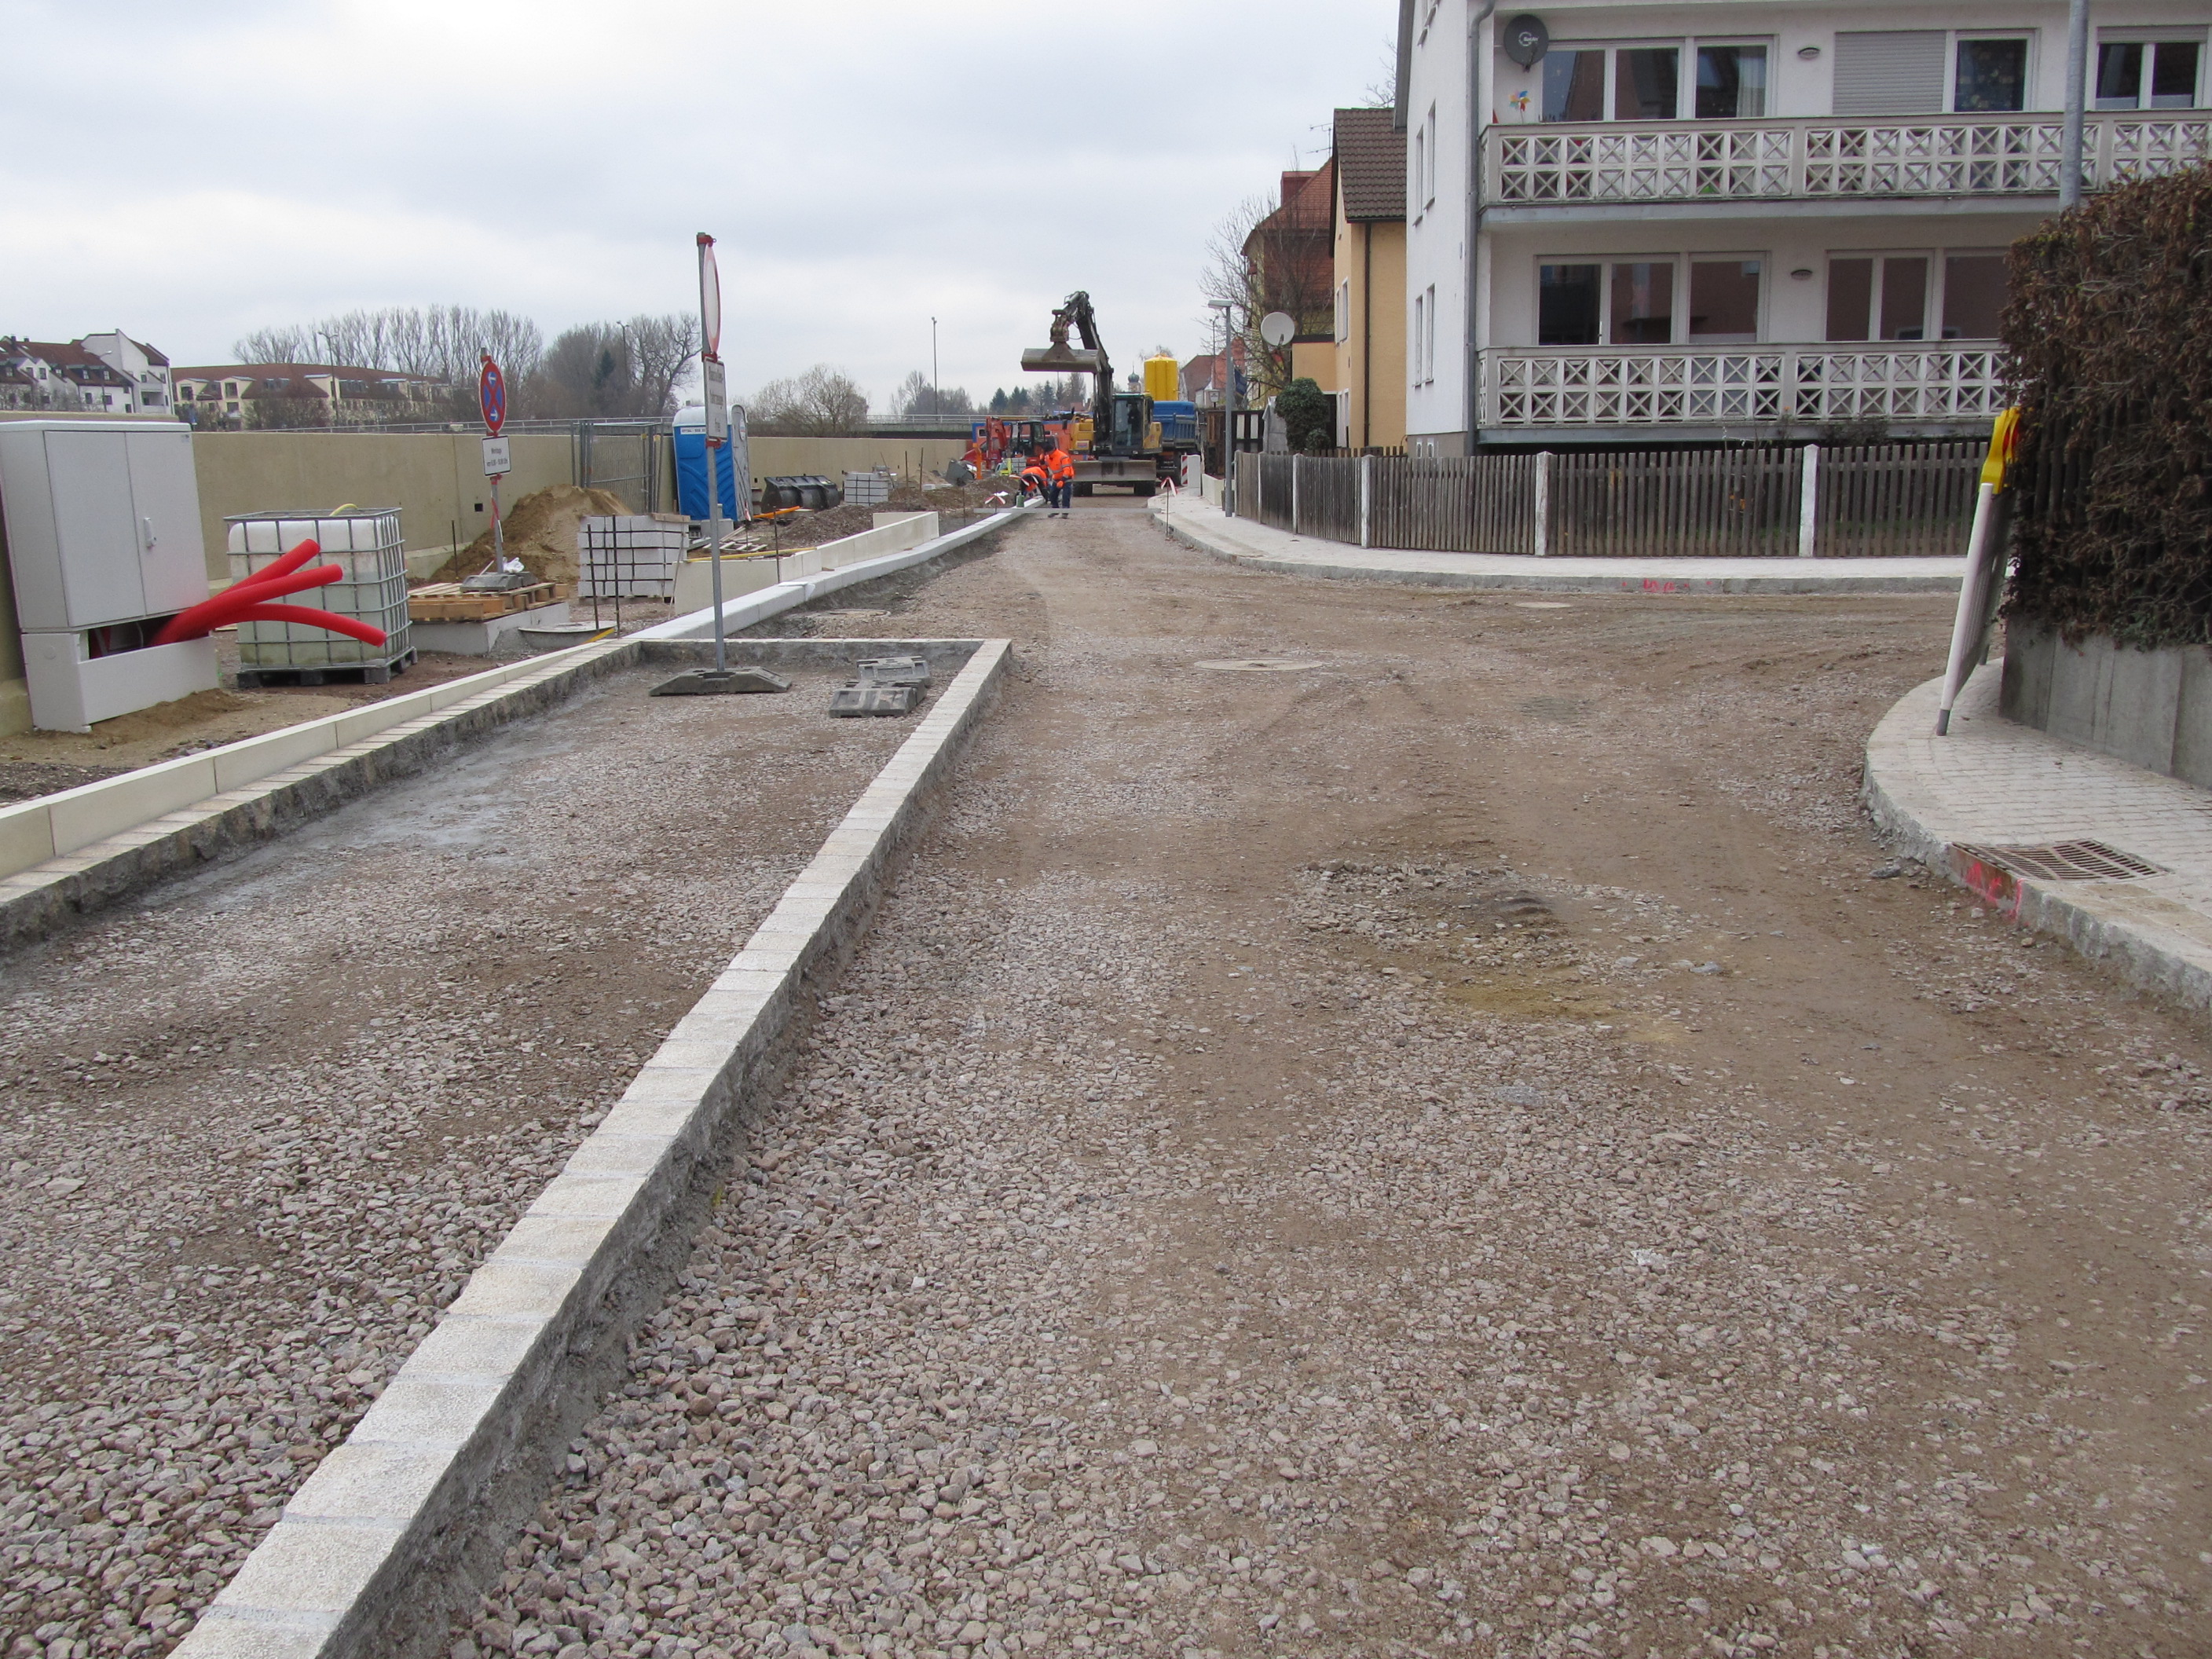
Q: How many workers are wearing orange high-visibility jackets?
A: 2